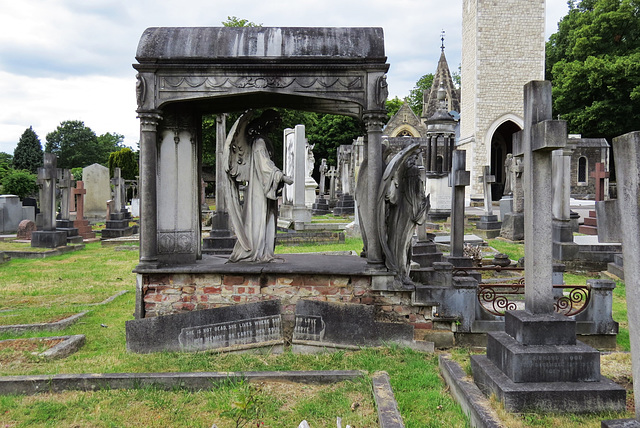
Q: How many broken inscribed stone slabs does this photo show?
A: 2